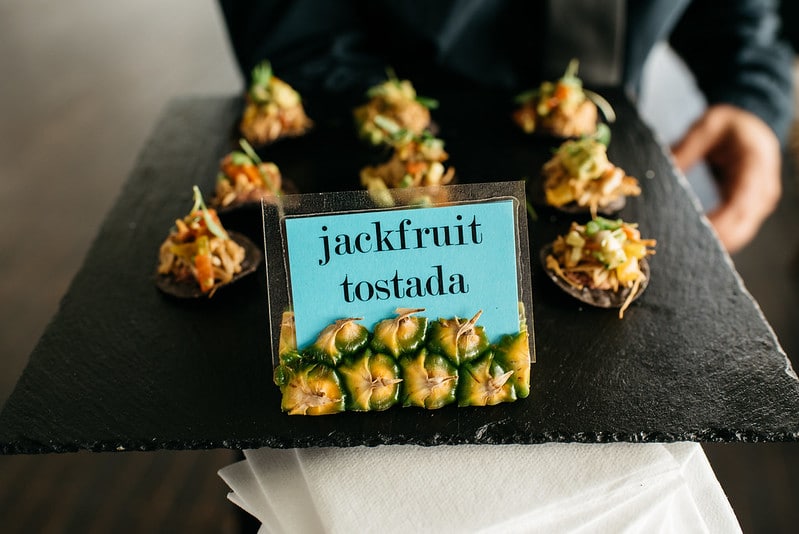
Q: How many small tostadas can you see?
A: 8